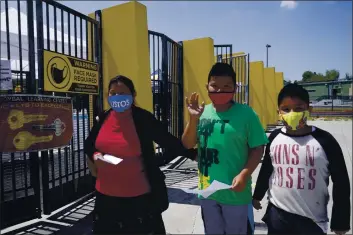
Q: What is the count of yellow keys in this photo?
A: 2